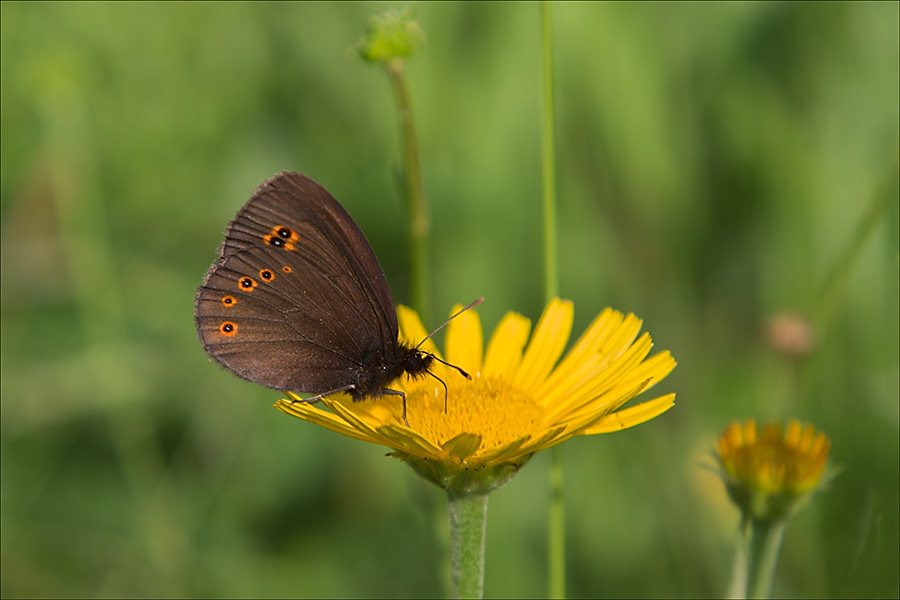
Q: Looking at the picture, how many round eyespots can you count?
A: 7